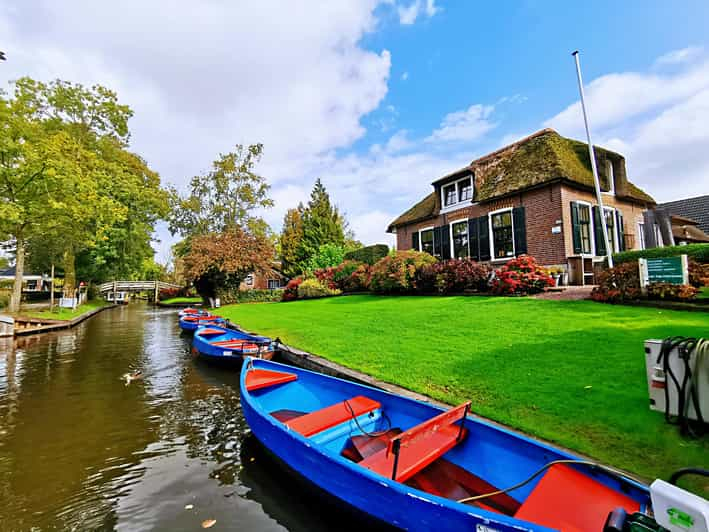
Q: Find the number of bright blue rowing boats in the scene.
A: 4